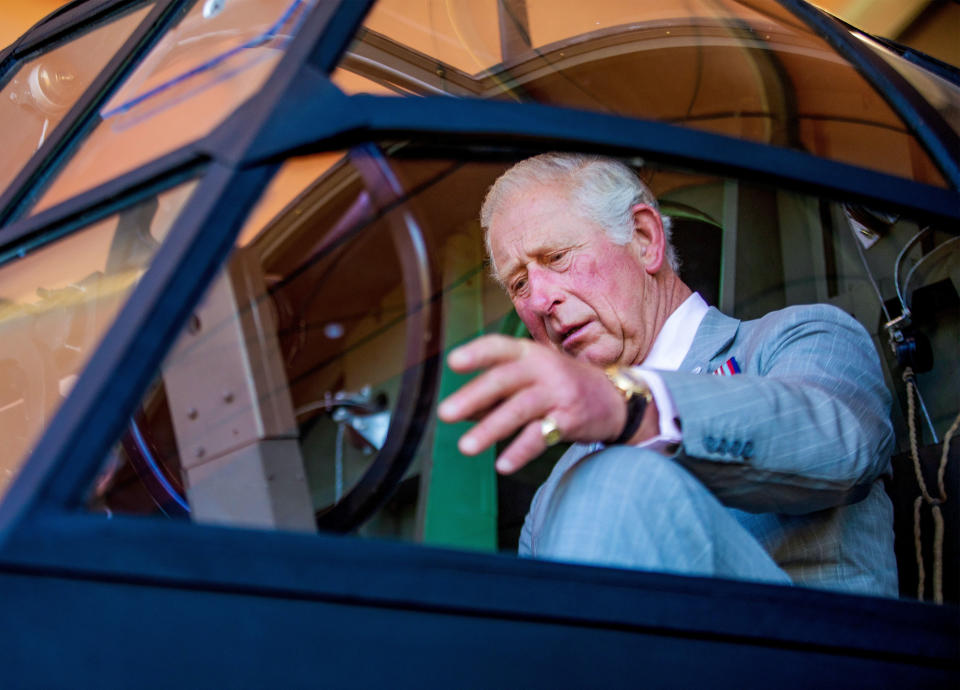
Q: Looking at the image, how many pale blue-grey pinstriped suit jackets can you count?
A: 1